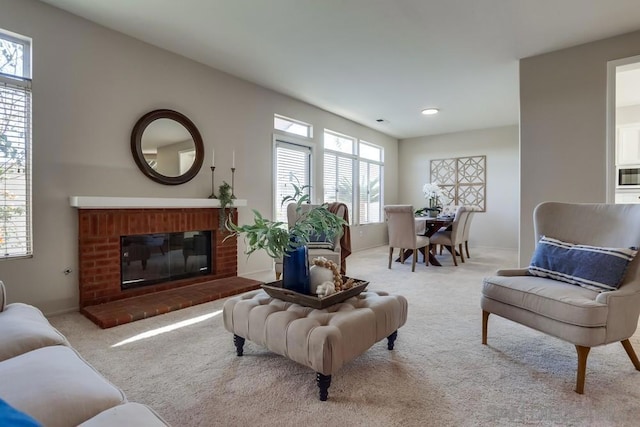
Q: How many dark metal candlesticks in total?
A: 2